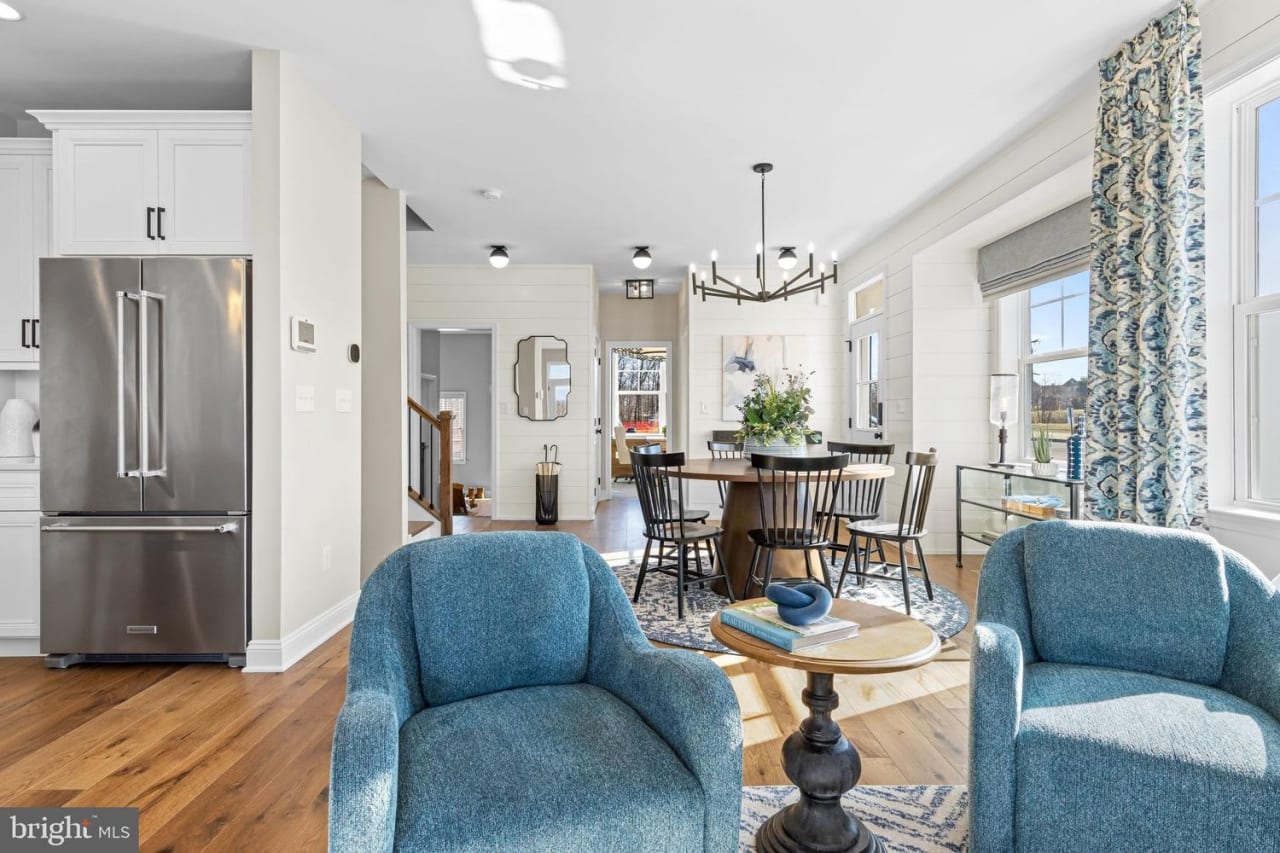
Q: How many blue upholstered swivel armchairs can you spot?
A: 2